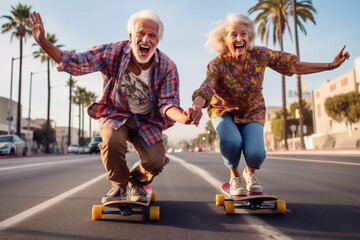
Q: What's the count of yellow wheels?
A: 6